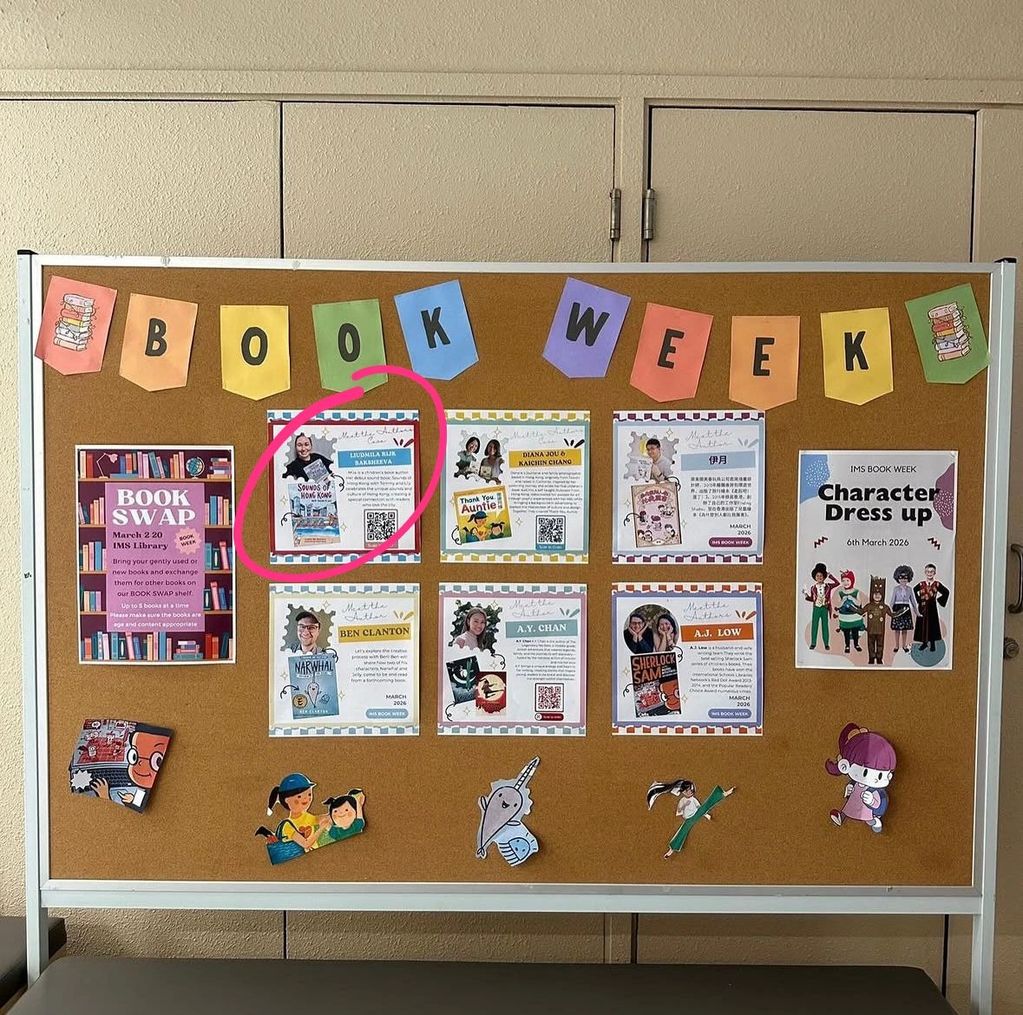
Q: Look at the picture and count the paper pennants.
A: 10